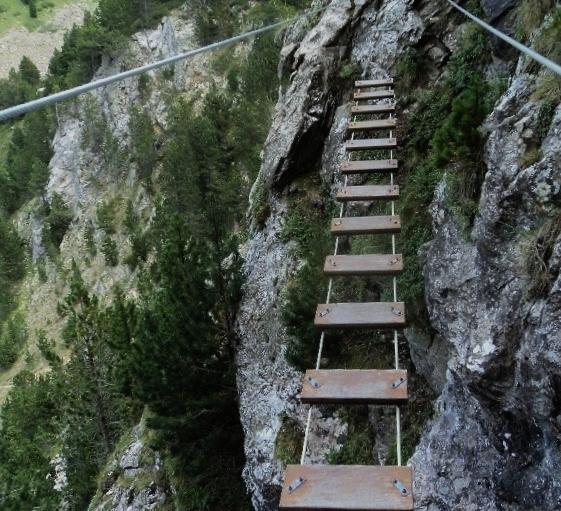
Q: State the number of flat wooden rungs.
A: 12